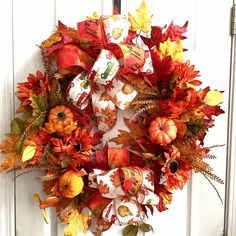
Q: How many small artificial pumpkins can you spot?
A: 3